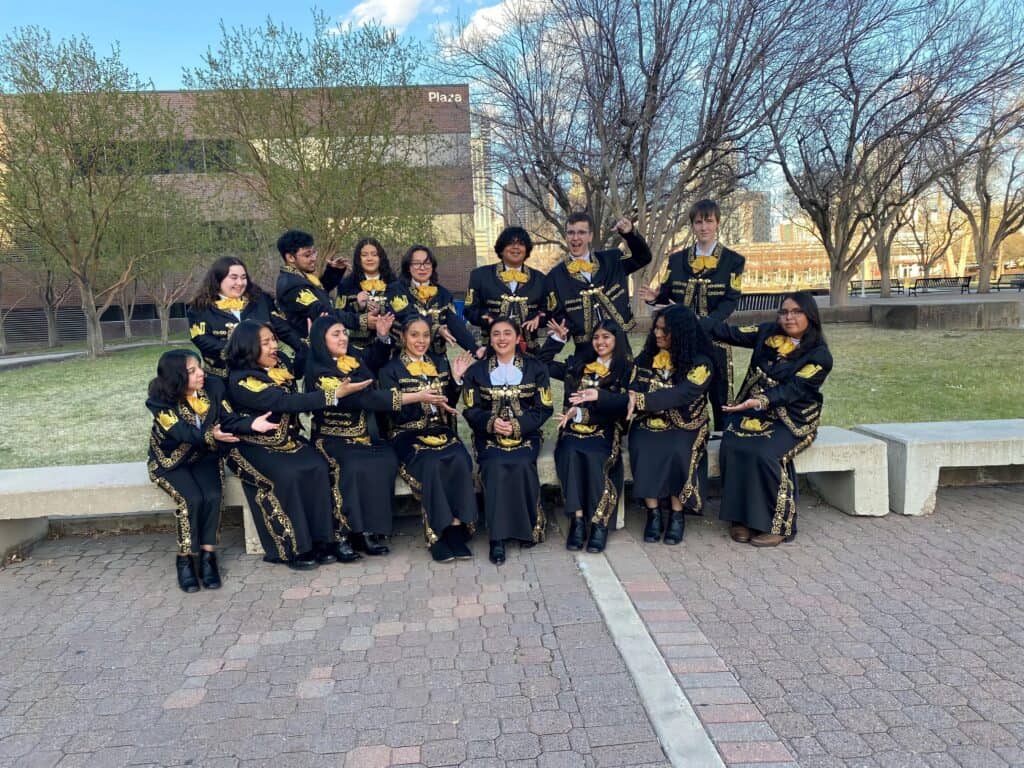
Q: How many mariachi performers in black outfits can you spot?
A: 15